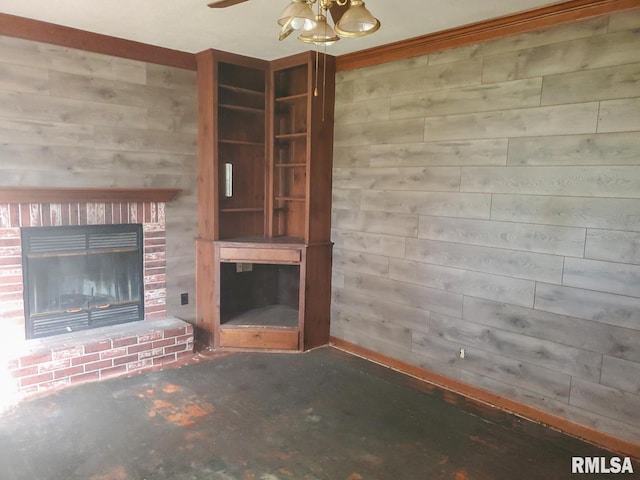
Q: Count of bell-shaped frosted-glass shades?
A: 3